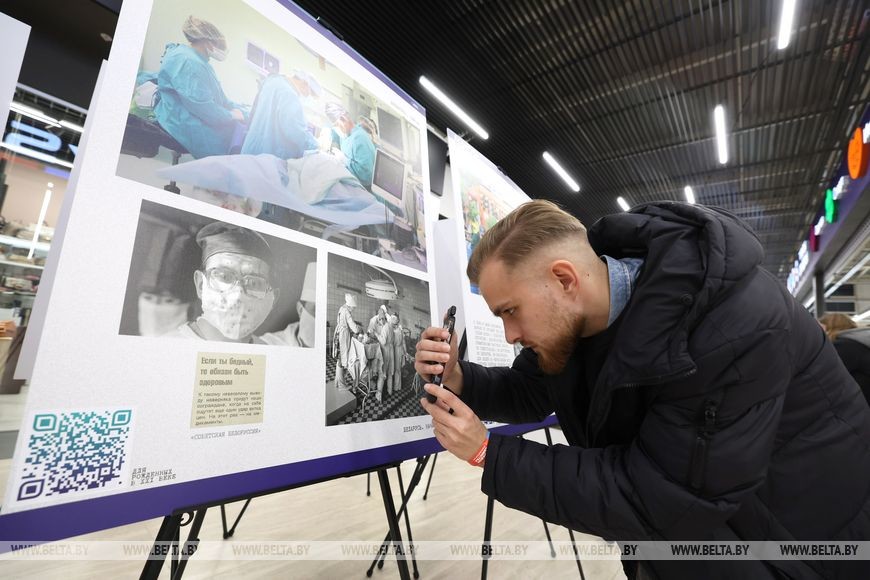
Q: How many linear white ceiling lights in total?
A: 6